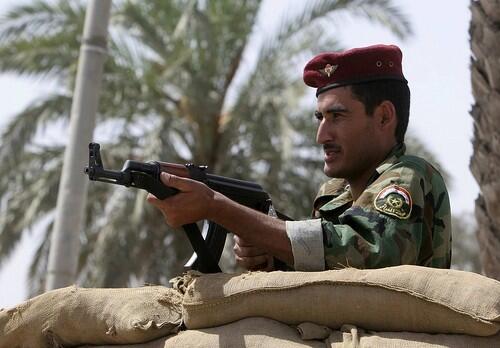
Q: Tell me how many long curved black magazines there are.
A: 1